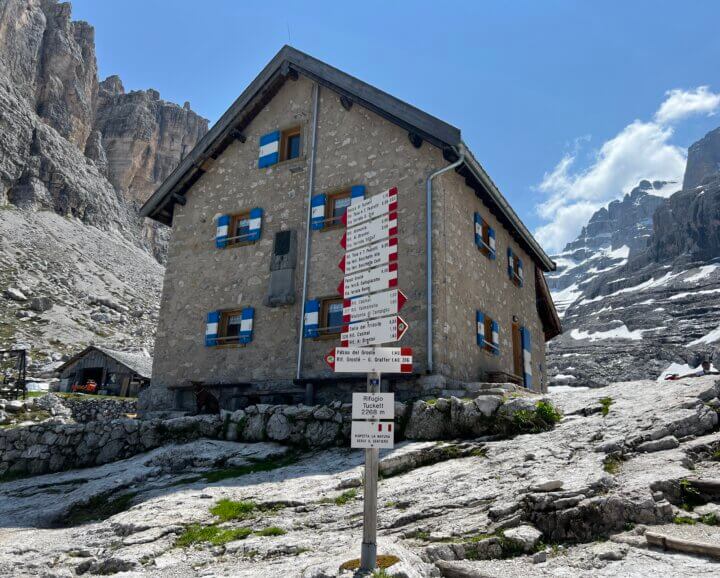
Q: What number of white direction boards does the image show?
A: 7